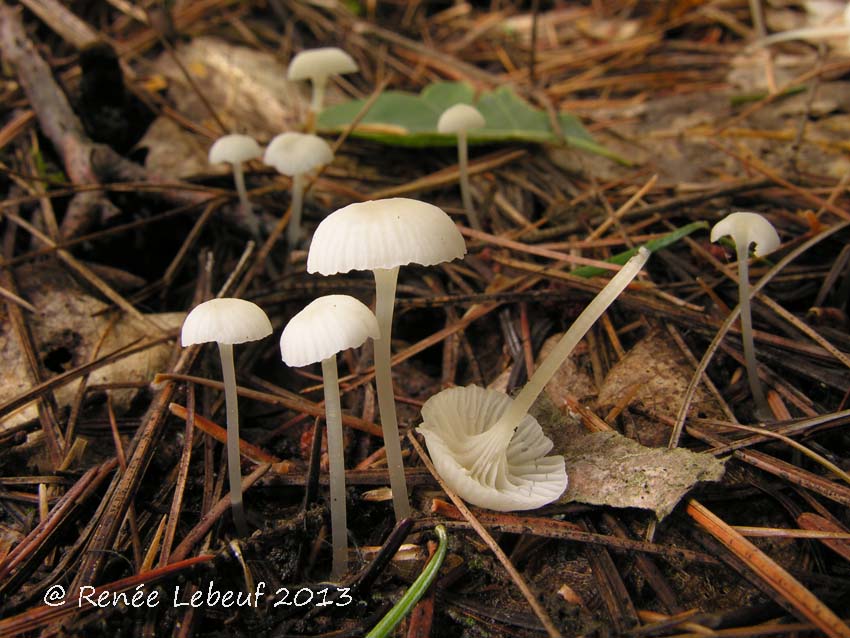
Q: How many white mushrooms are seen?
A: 9